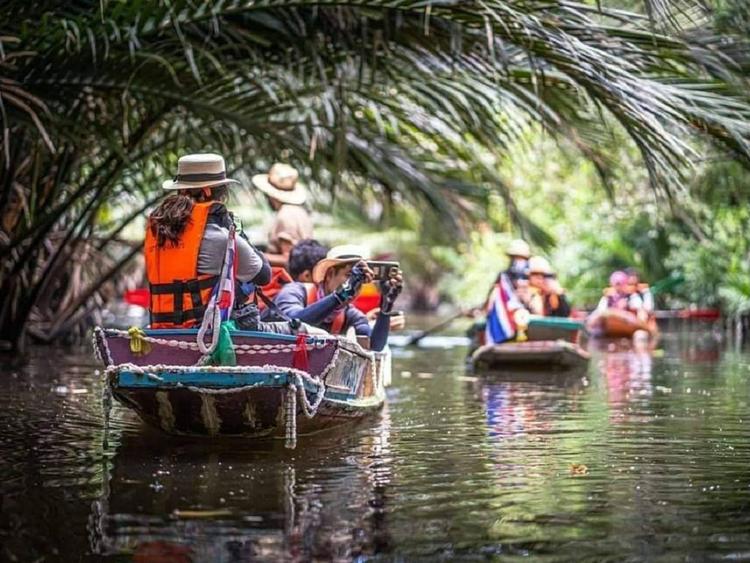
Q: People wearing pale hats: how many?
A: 5